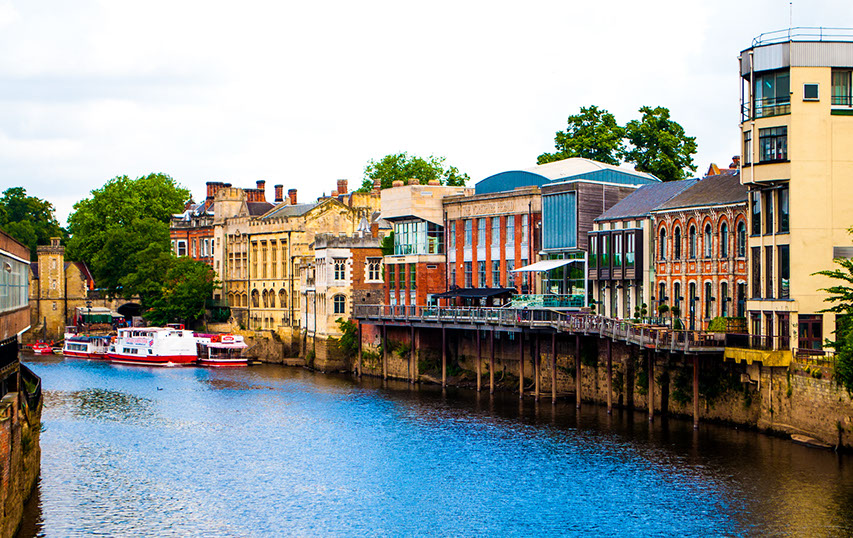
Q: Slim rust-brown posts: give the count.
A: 13